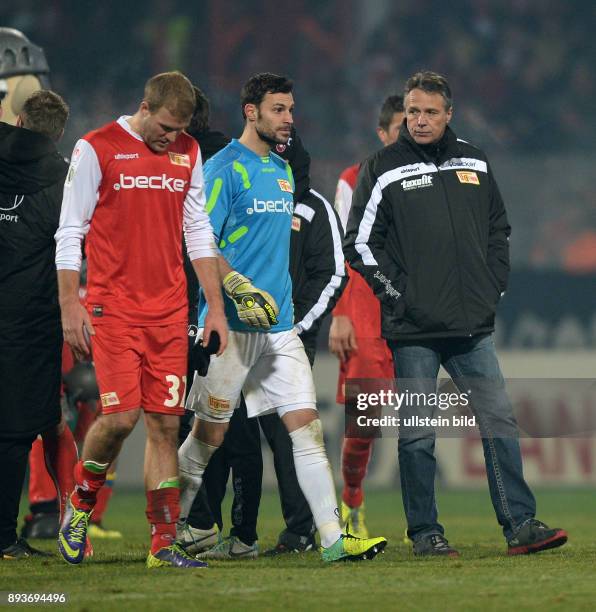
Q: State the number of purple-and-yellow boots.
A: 2